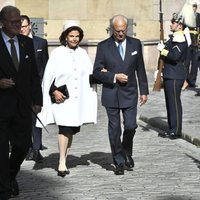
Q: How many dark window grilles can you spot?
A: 2